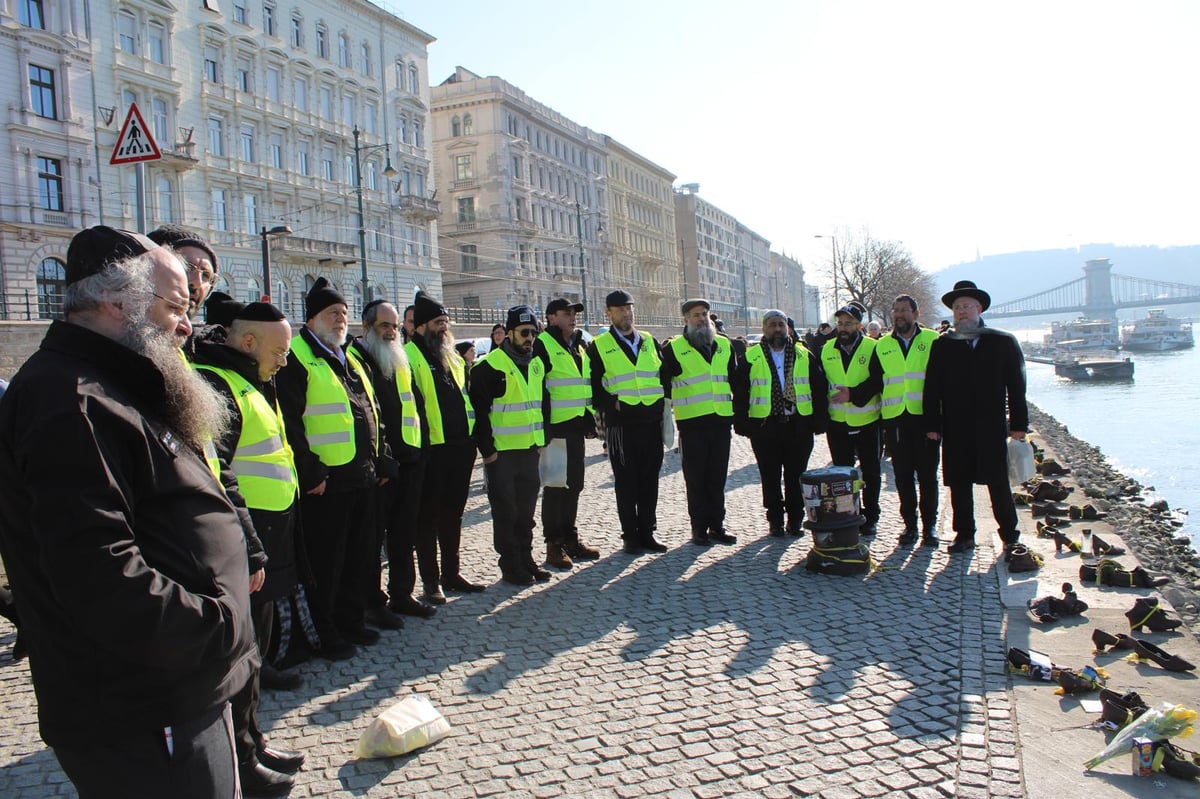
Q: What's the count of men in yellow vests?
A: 12